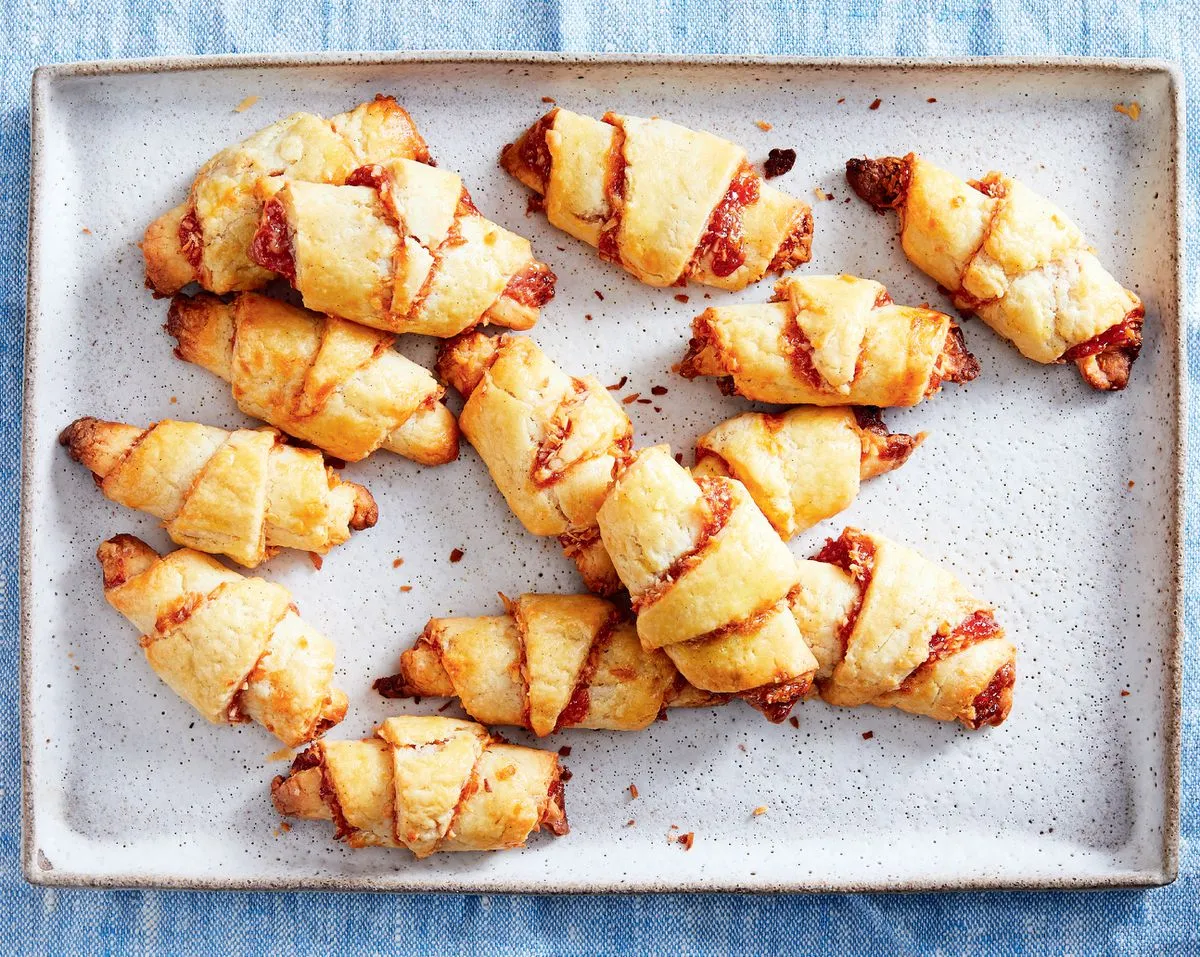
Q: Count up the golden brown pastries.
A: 14